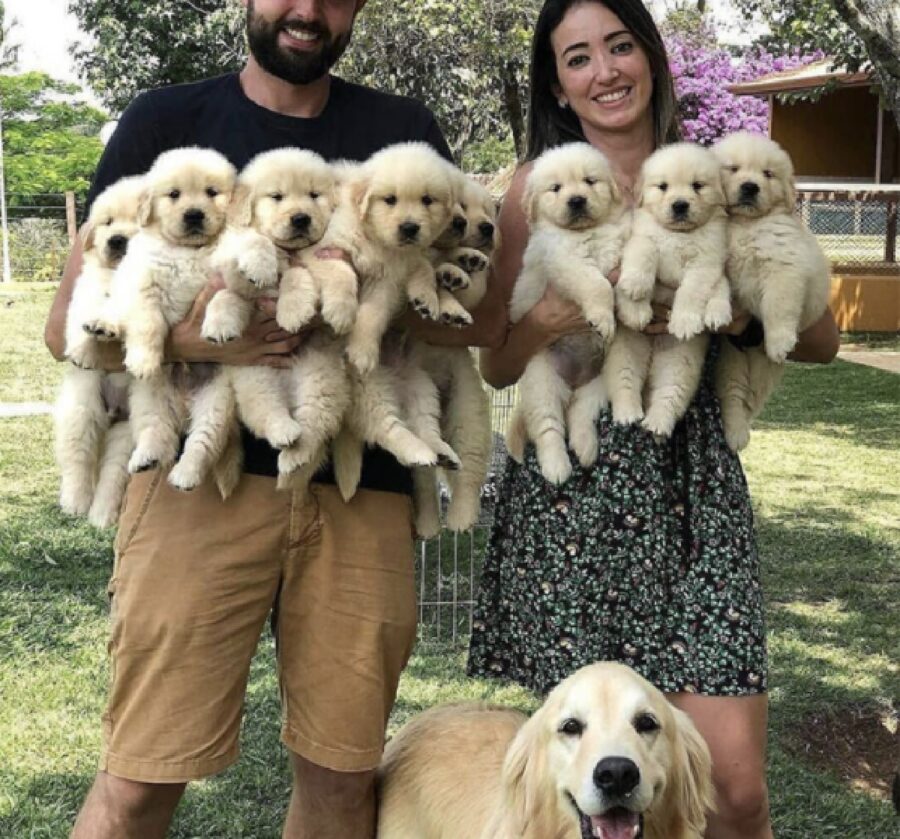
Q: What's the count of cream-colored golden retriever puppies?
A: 9